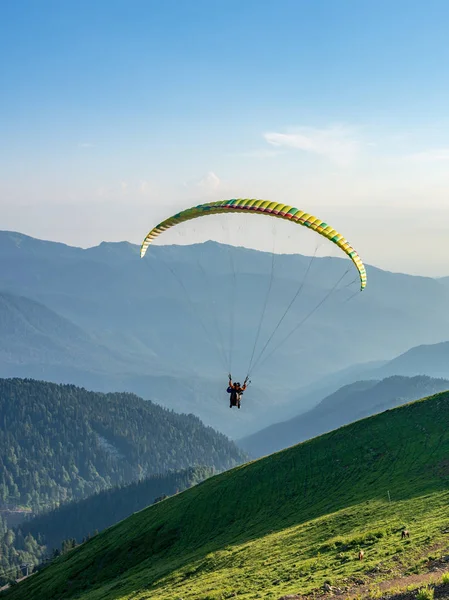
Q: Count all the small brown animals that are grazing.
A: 2